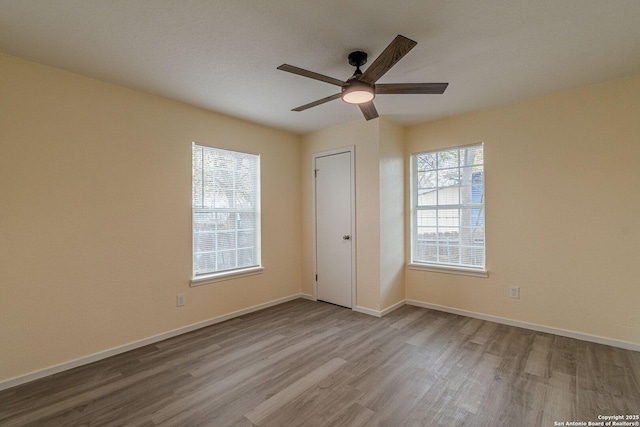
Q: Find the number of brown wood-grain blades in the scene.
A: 5